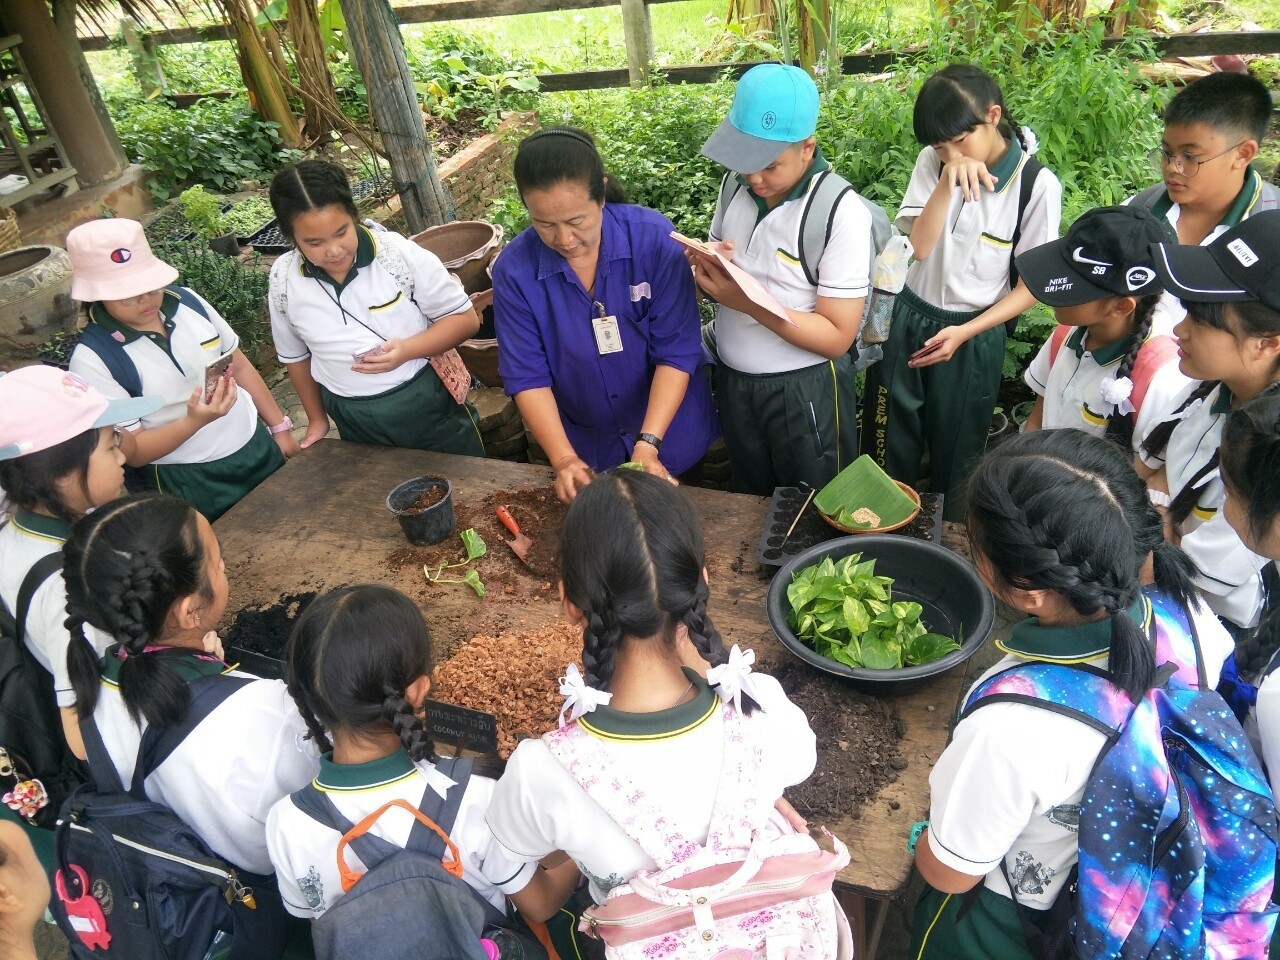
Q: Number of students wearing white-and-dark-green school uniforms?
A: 13